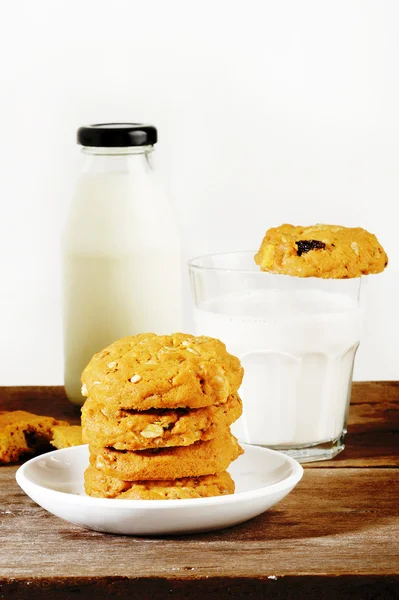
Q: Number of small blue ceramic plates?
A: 0